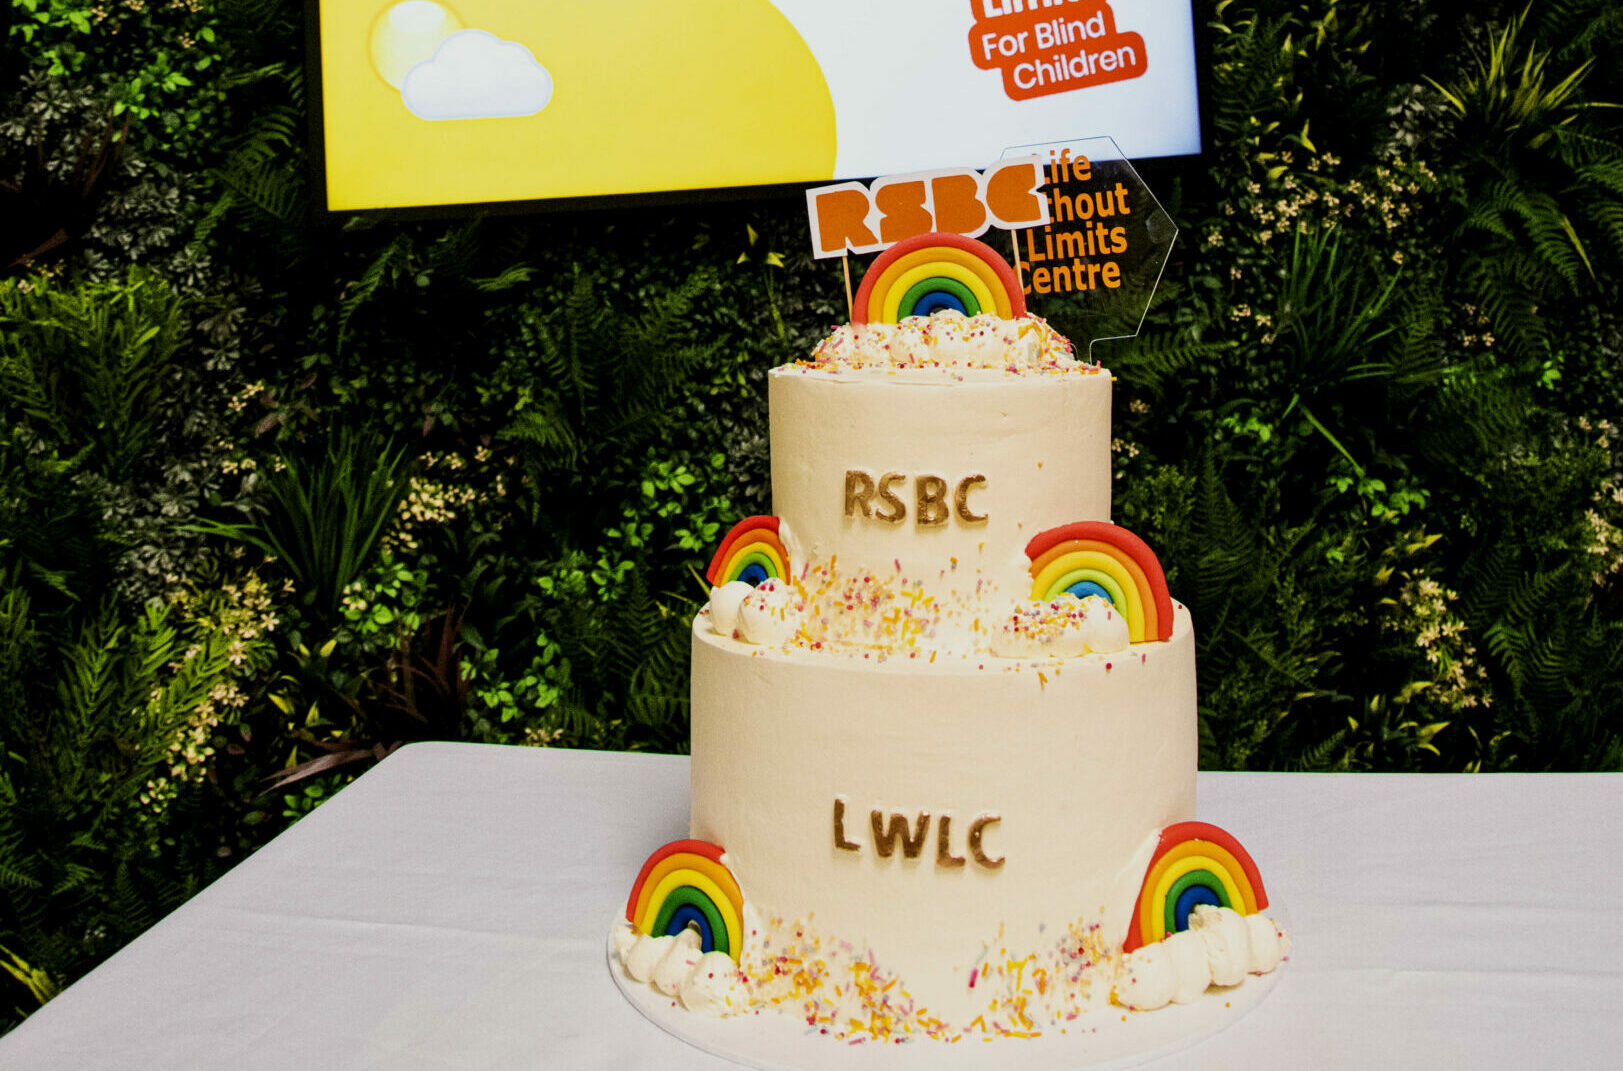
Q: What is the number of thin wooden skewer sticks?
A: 2